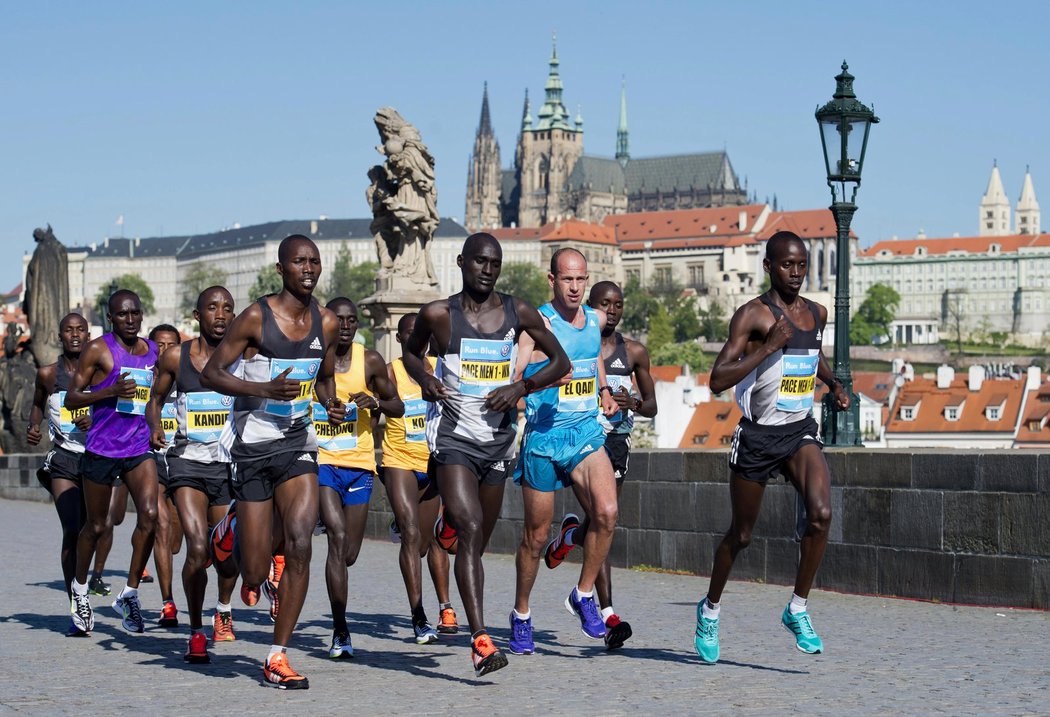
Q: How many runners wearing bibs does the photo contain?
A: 11